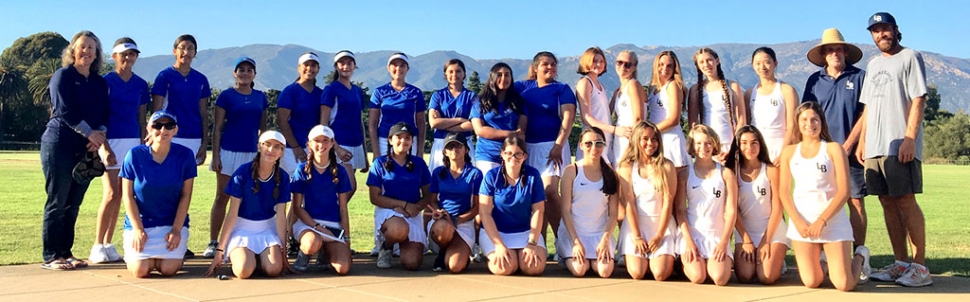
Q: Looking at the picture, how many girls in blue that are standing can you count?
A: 9